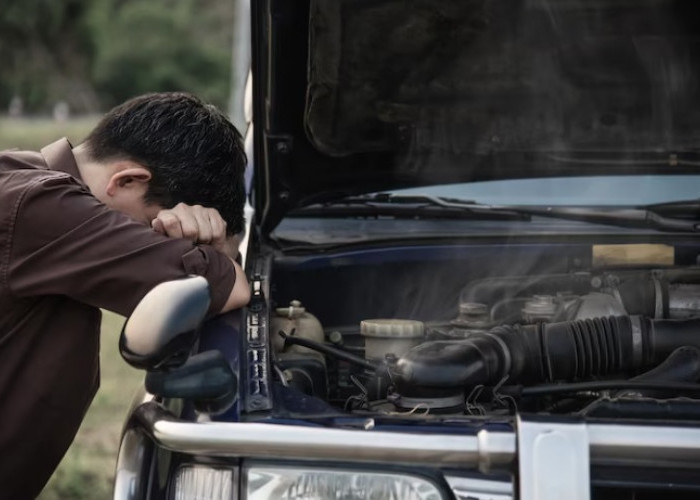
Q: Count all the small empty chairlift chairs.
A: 0